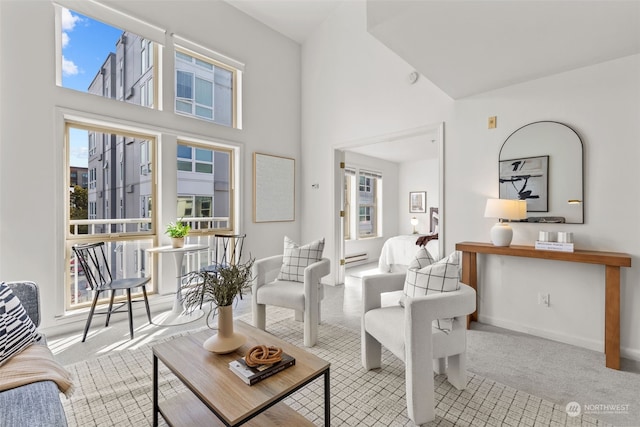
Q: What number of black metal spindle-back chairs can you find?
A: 2